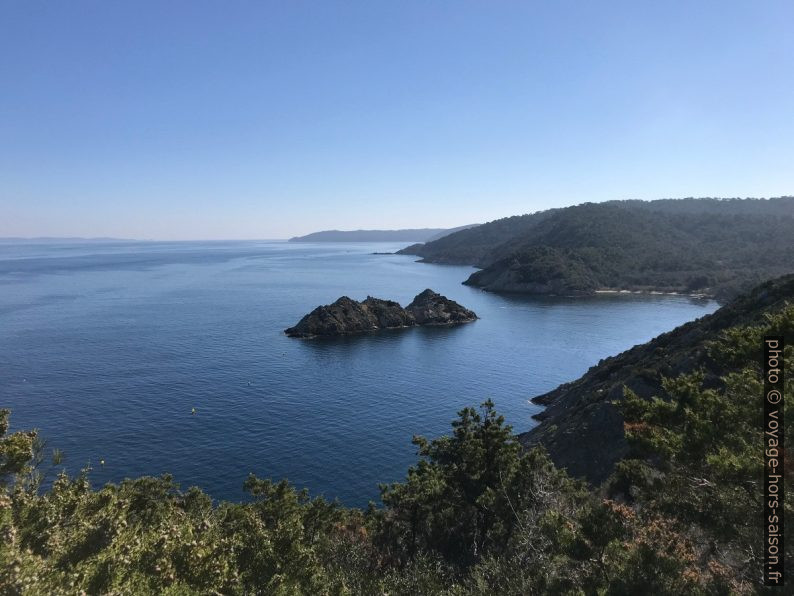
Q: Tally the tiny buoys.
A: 2